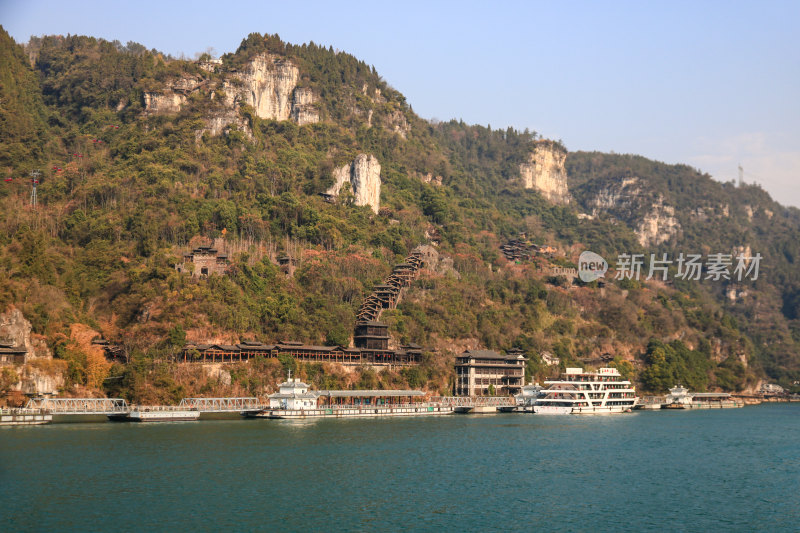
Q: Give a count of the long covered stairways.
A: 1